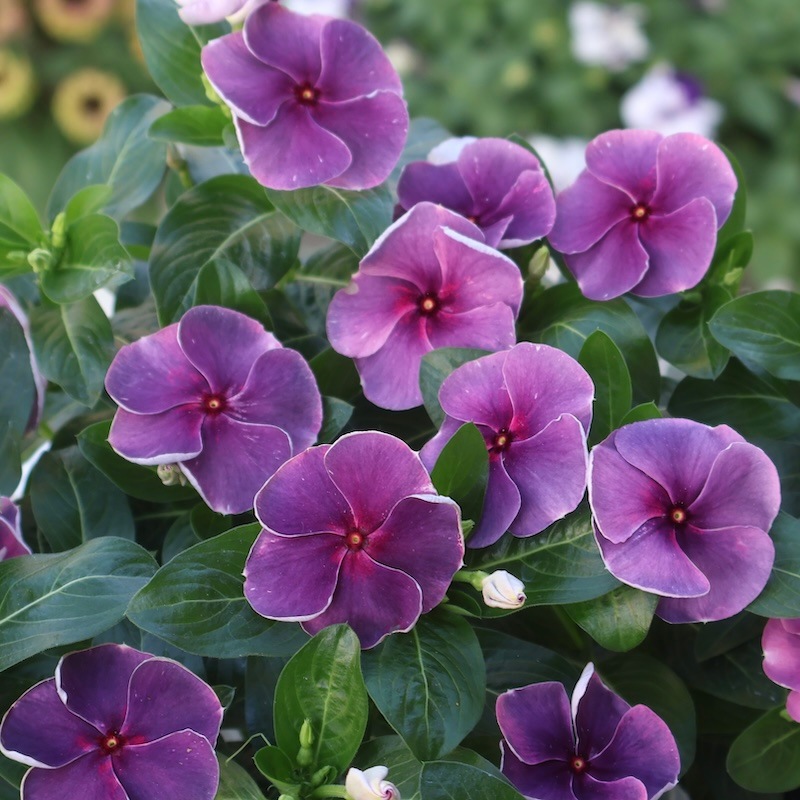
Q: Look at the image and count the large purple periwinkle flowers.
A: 10